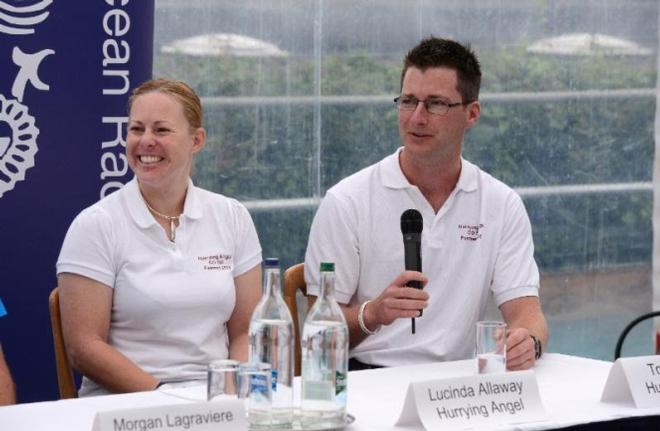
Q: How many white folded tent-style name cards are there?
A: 3